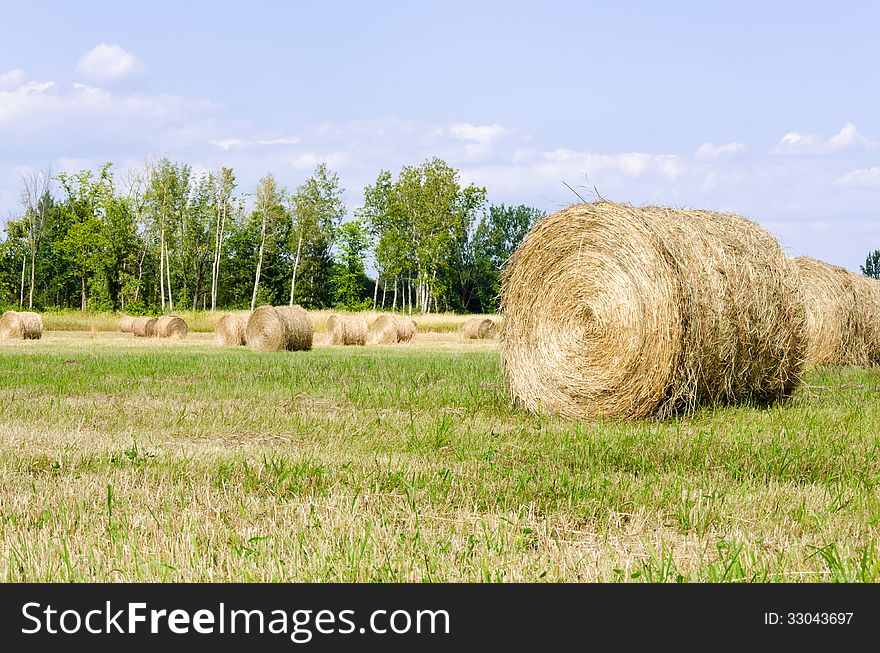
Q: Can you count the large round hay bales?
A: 11